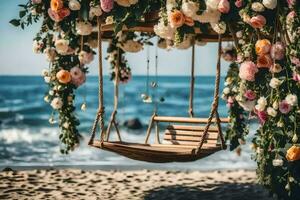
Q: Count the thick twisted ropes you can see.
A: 4